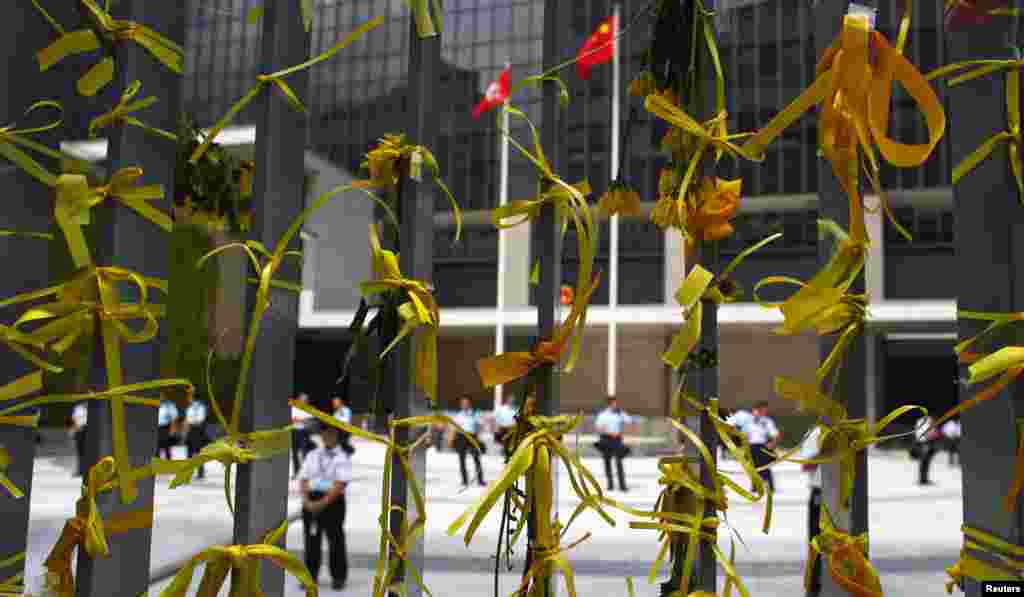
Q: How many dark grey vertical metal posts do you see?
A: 8